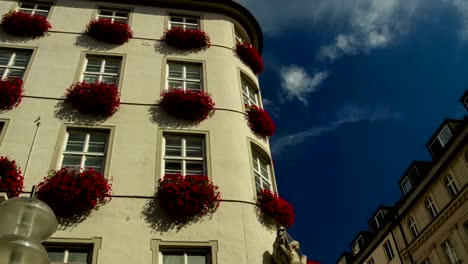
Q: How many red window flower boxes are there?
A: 12